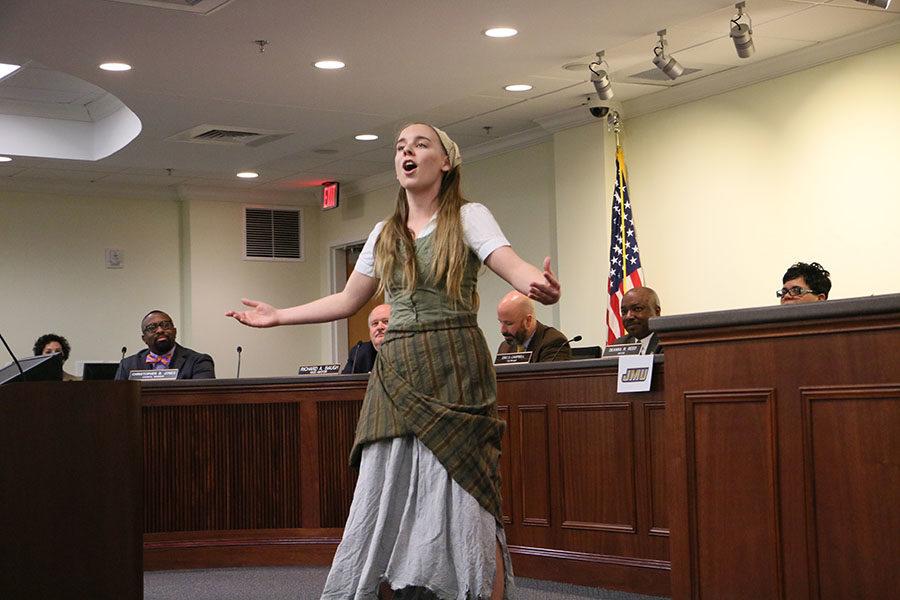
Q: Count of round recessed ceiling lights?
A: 7